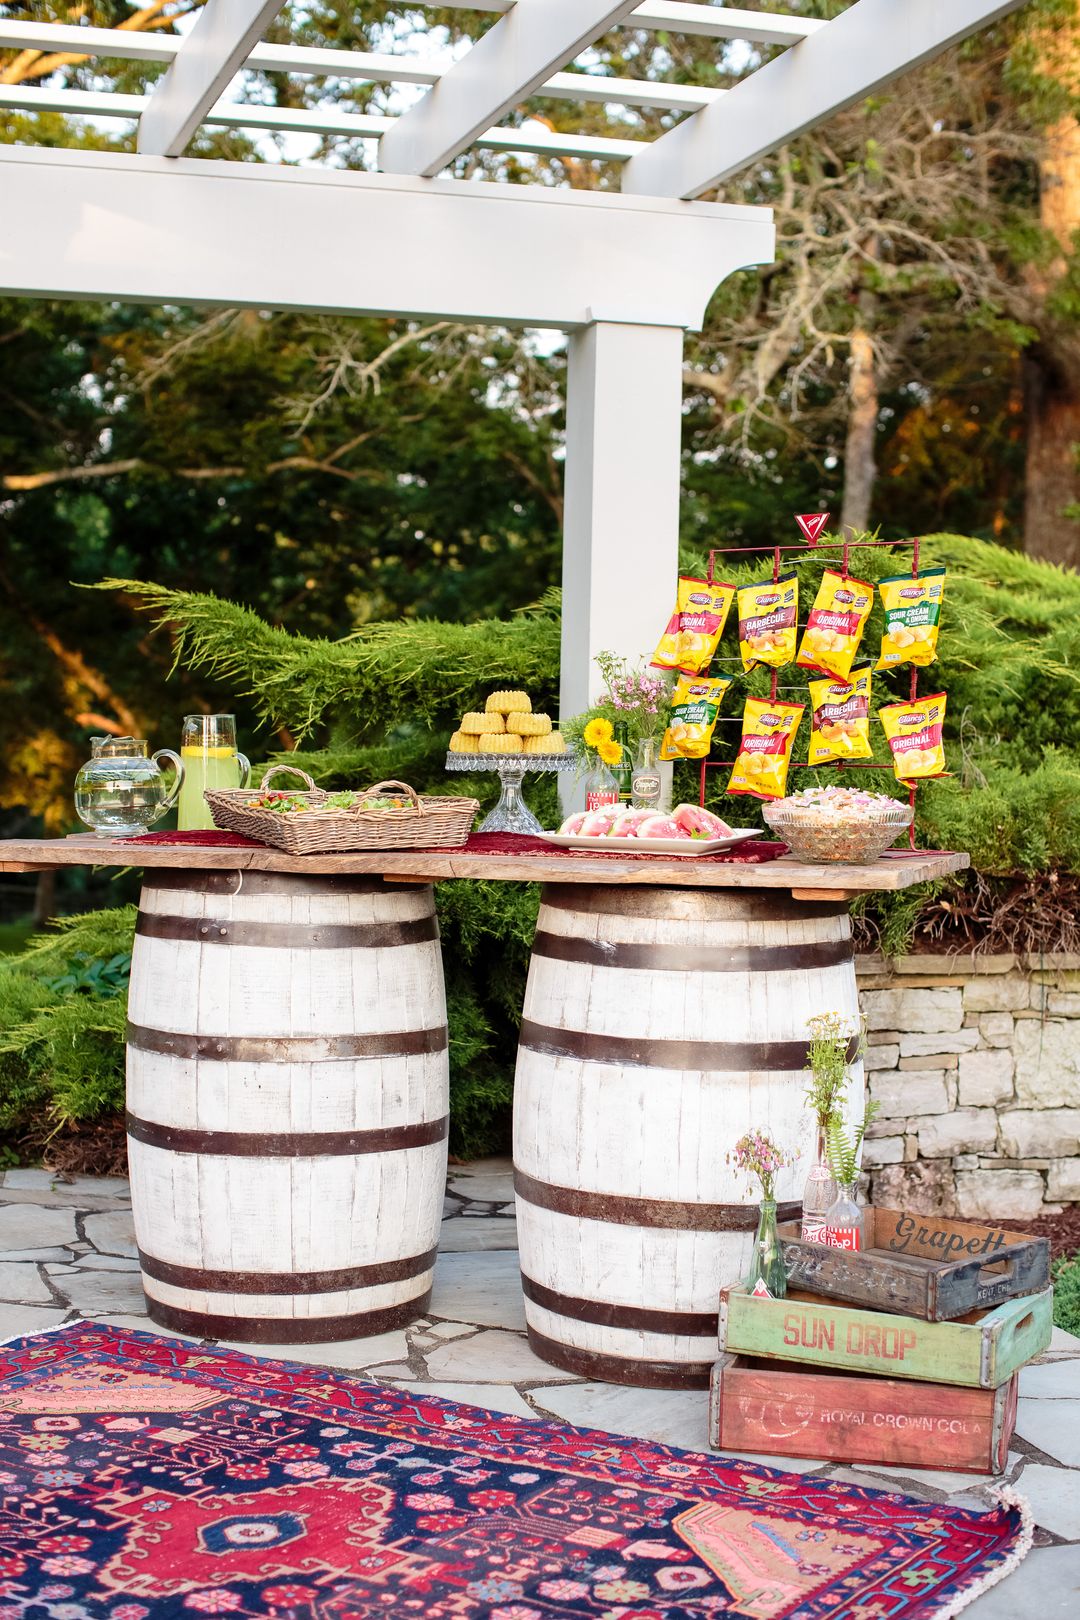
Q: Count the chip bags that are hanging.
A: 8